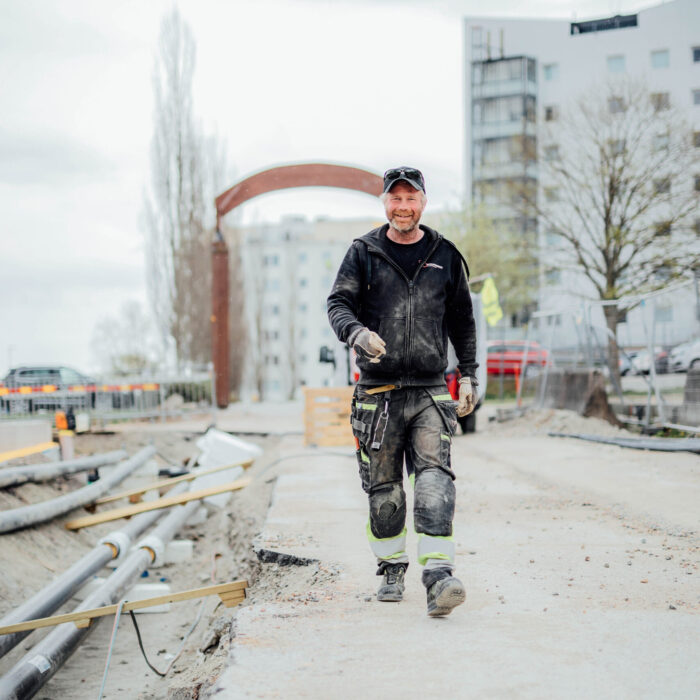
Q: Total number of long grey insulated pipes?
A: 4